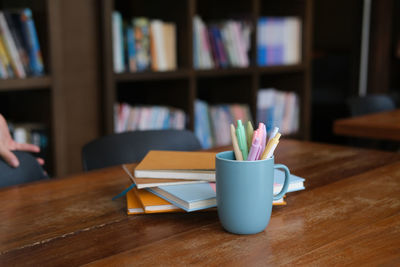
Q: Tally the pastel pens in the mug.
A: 8